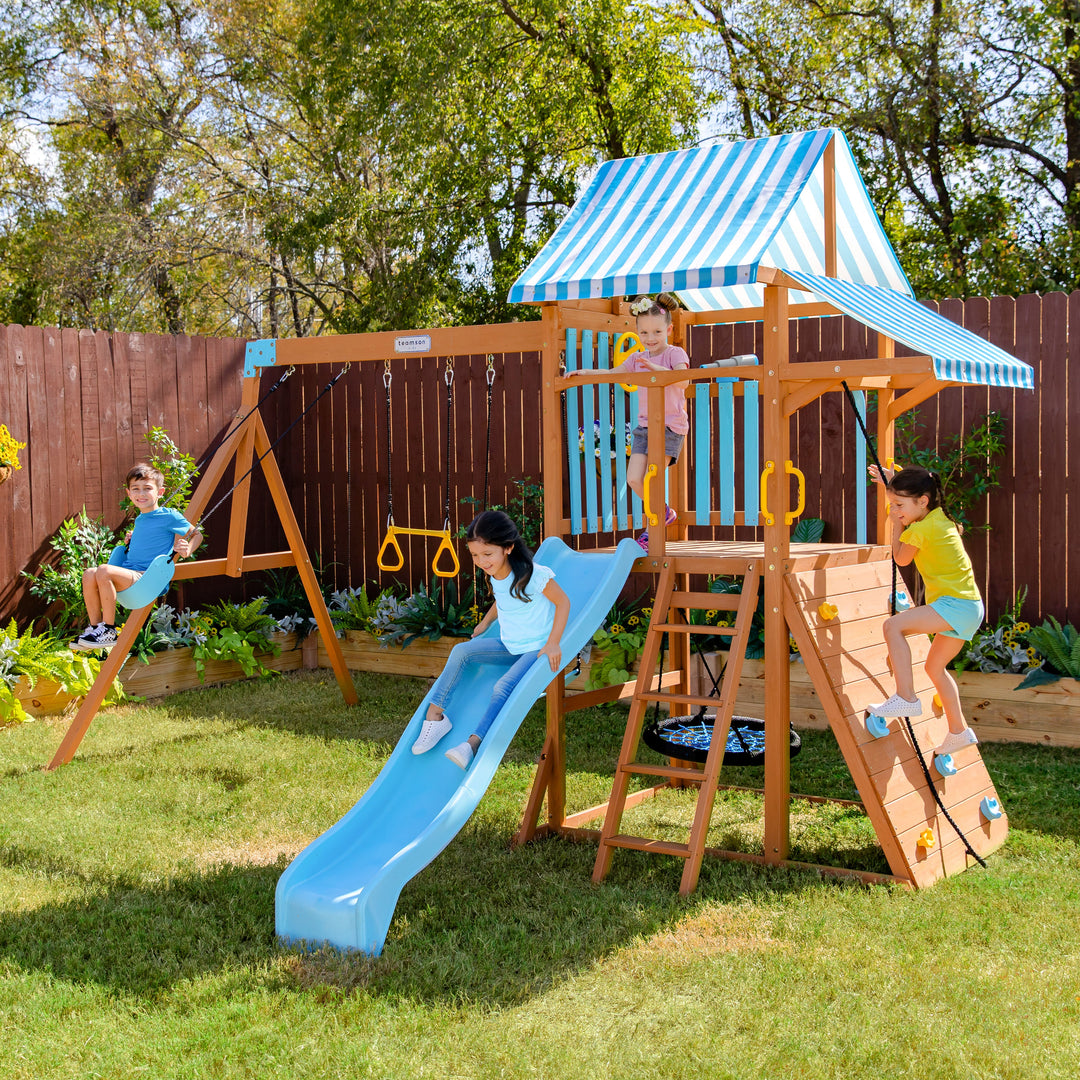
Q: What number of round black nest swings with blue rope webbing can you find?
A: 1